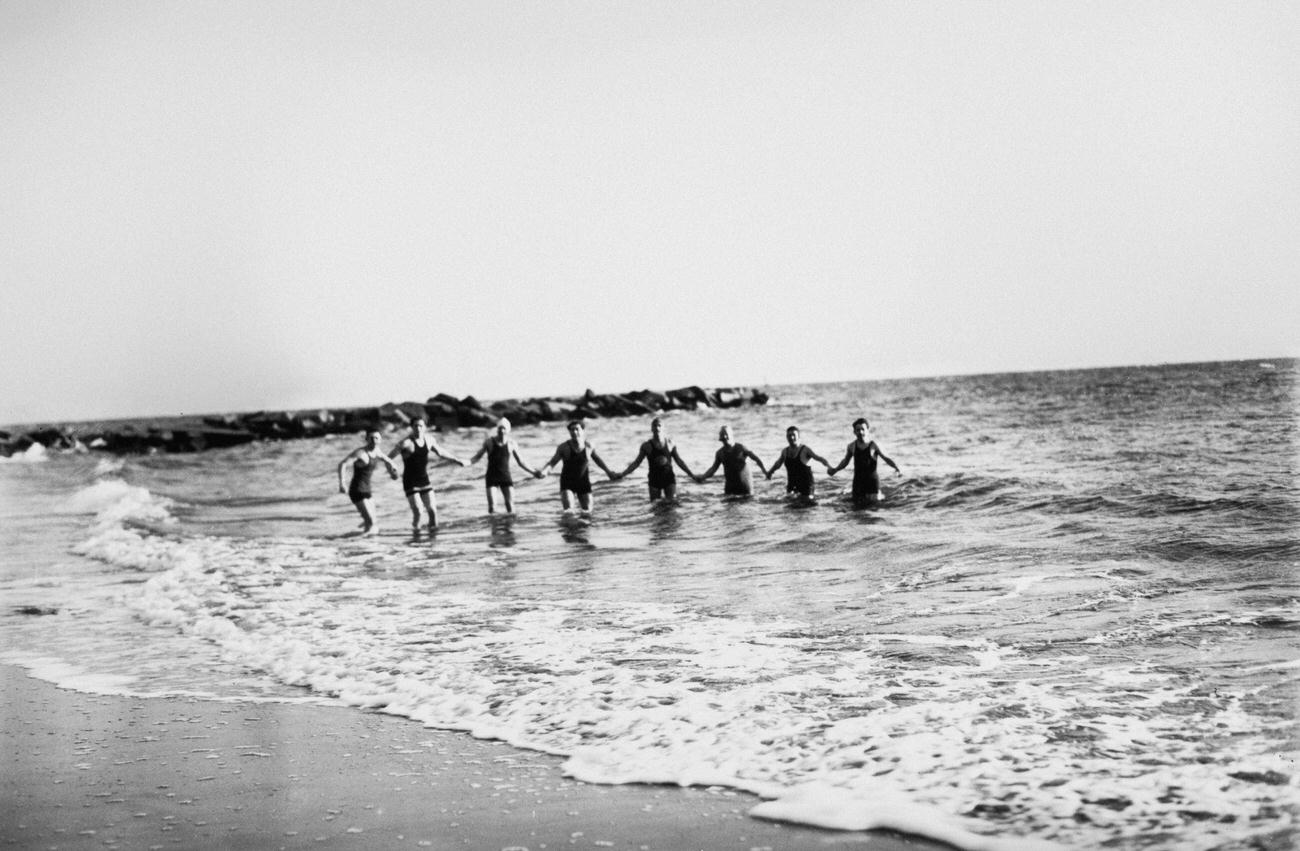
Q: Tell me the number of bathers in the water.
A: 8